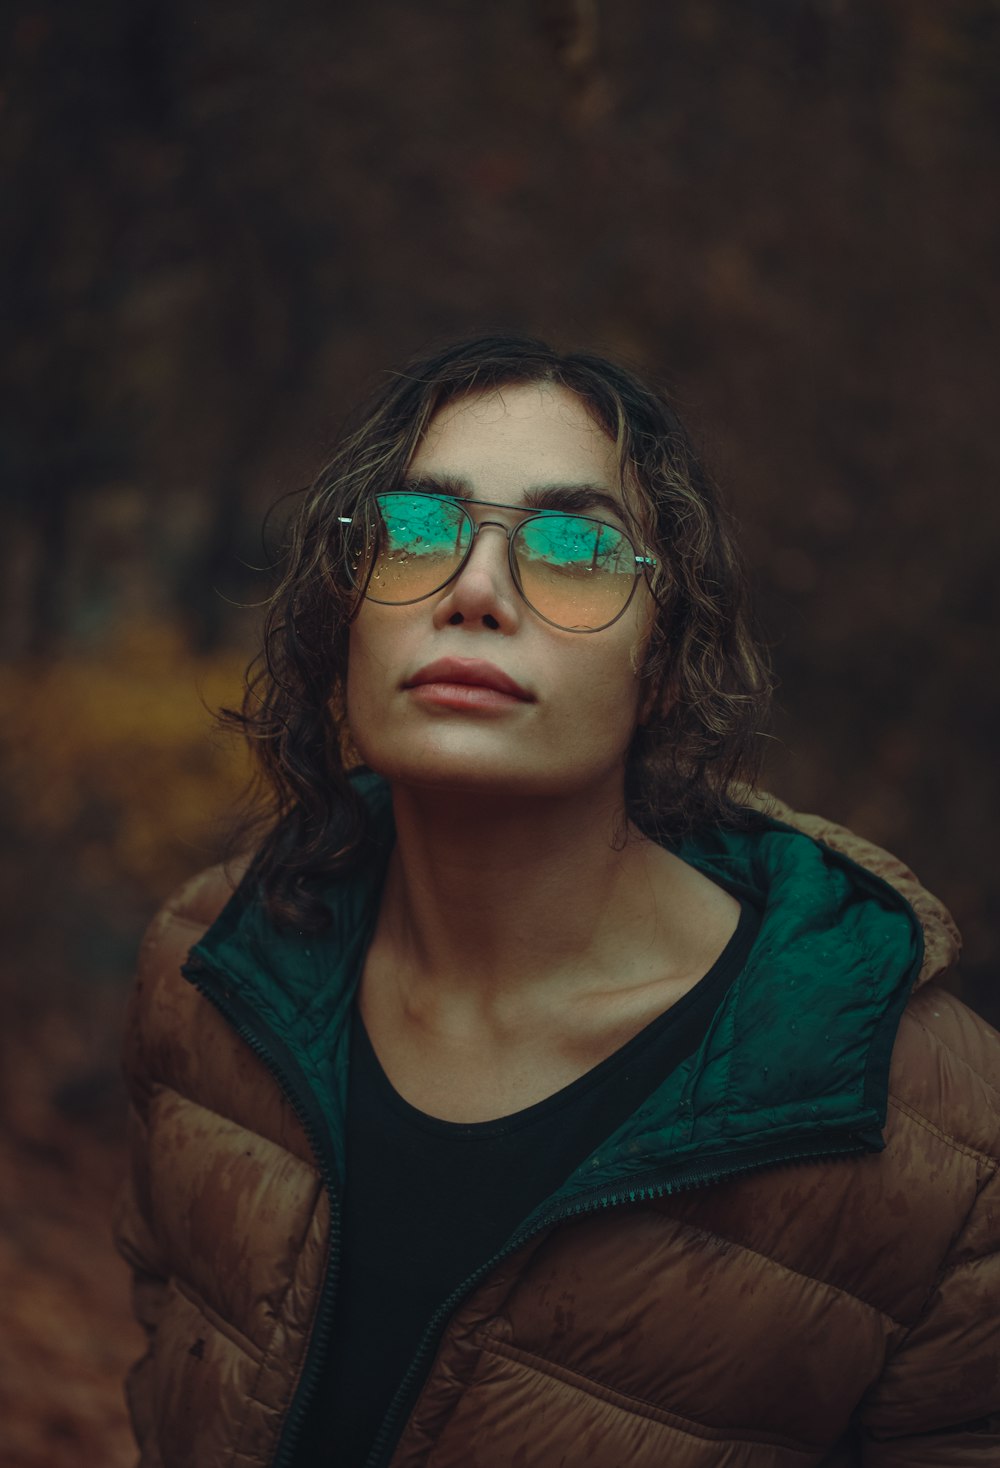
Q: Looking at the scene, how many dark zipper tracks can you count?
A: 2